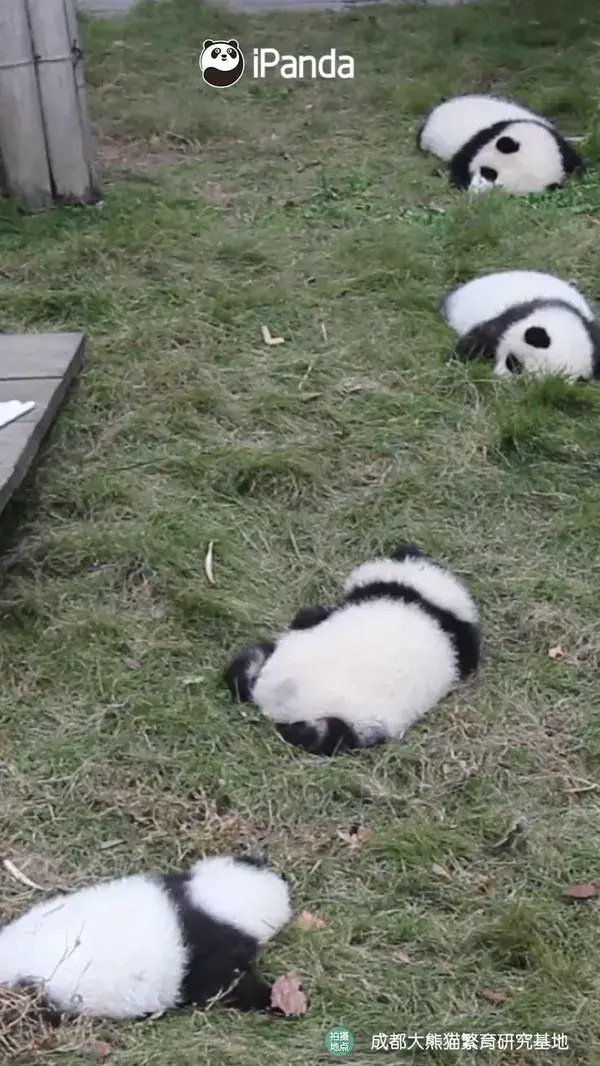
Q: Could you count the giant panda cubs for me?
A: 4